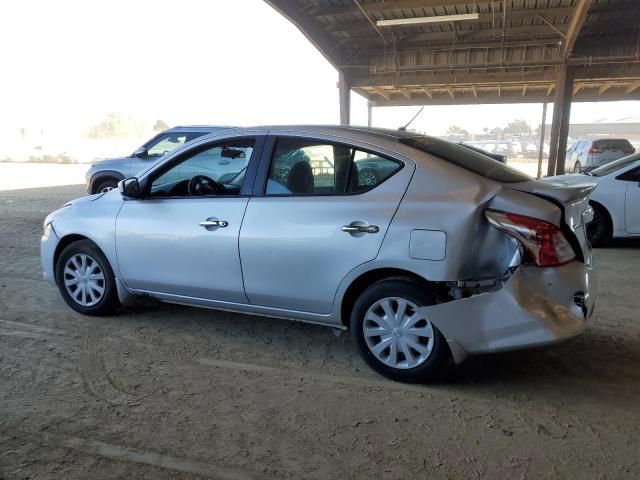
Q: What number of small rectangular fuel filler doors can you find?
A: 1